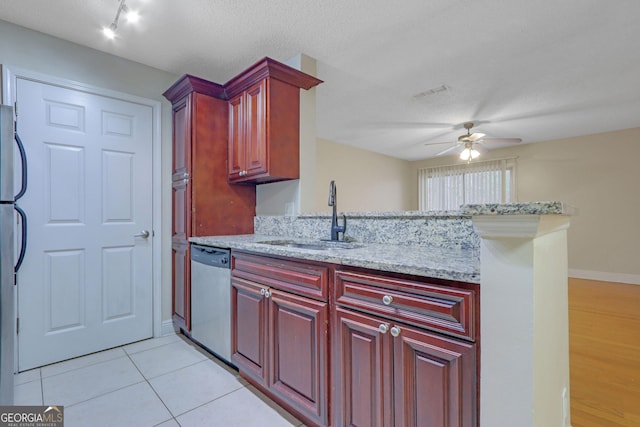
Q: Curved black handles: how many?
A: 2